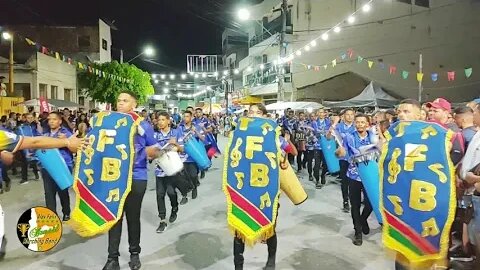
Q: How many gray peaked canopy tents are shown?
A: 1